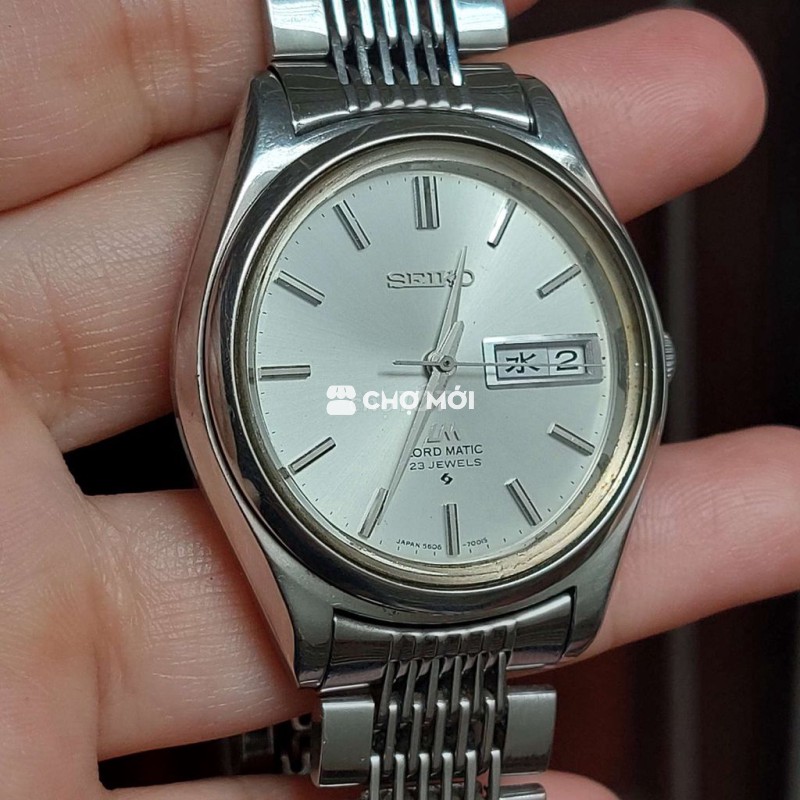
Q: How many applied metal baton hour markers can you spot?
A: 11